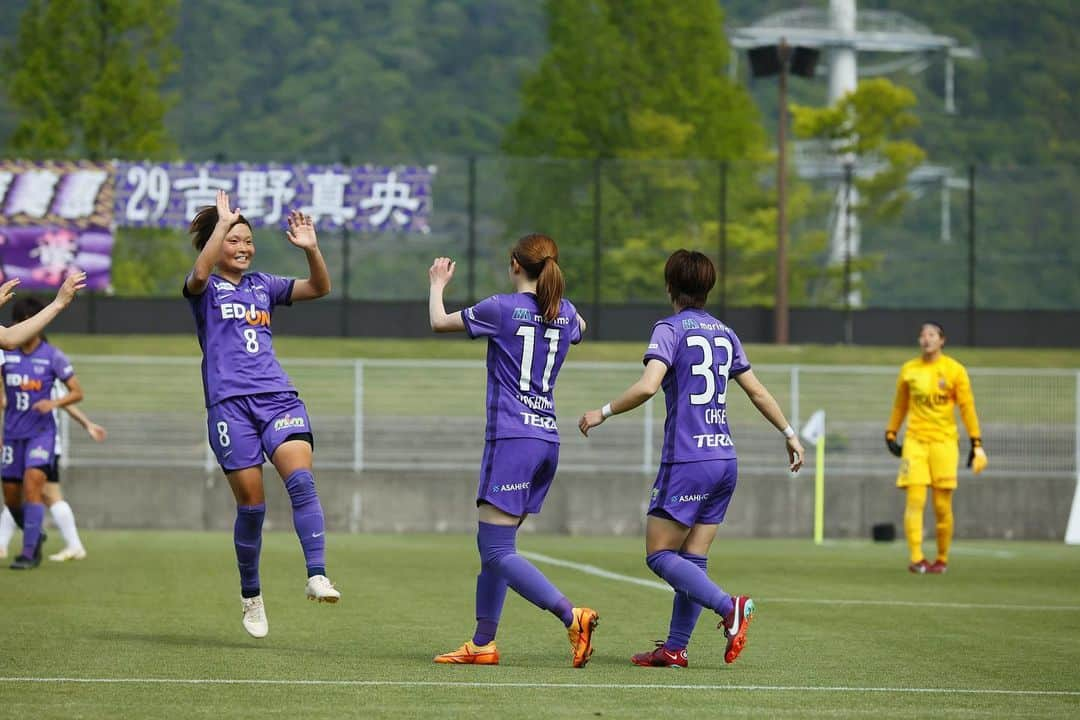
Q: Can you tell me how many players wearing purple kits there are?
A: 4